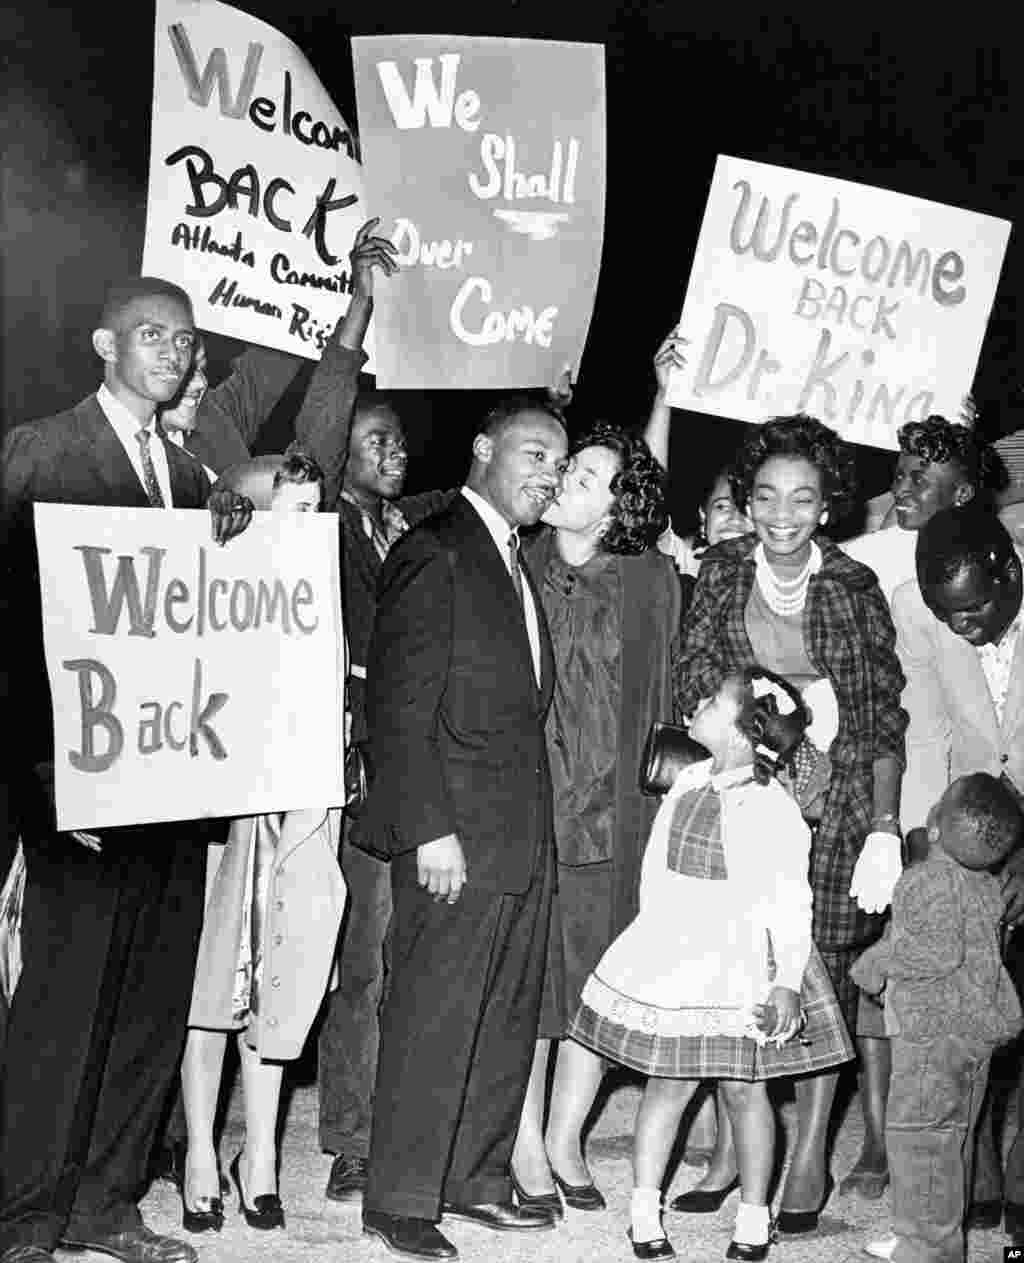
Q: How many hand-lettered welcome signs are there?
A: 3